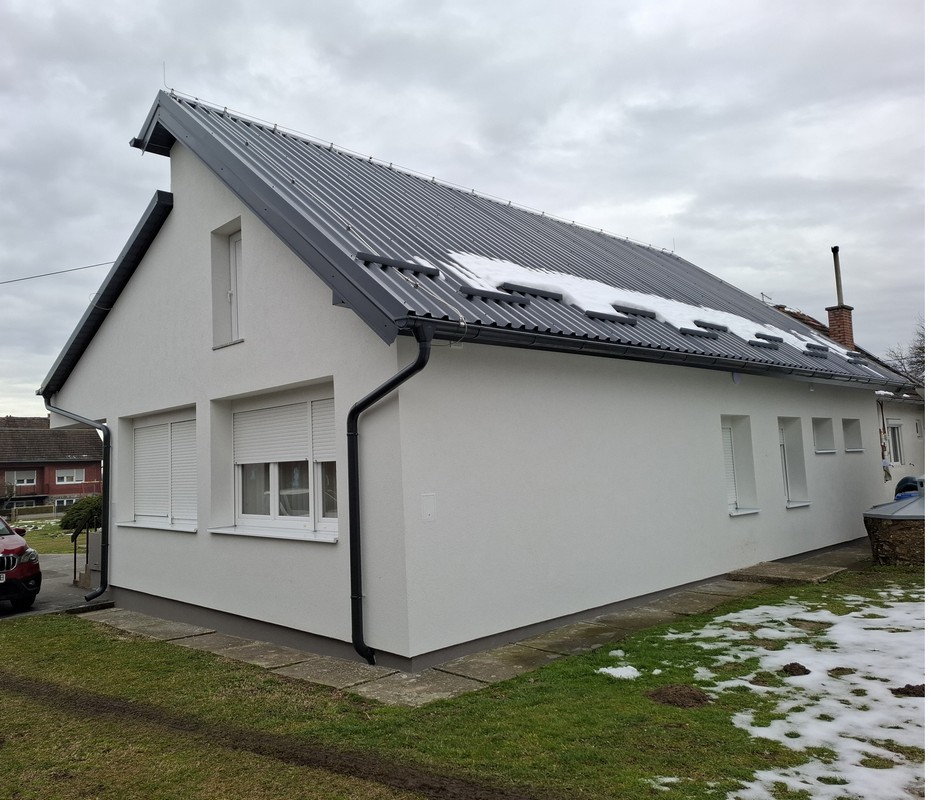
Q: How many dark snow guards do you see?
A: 13